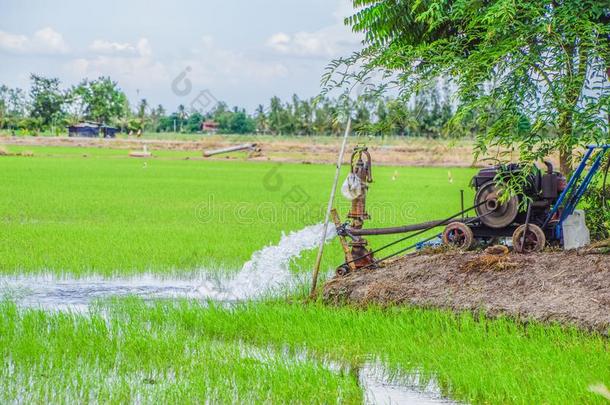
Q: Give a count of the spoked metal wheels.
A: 2